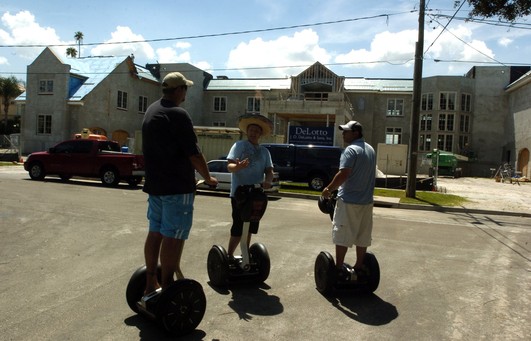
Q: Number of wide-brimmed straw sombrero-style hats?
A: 1